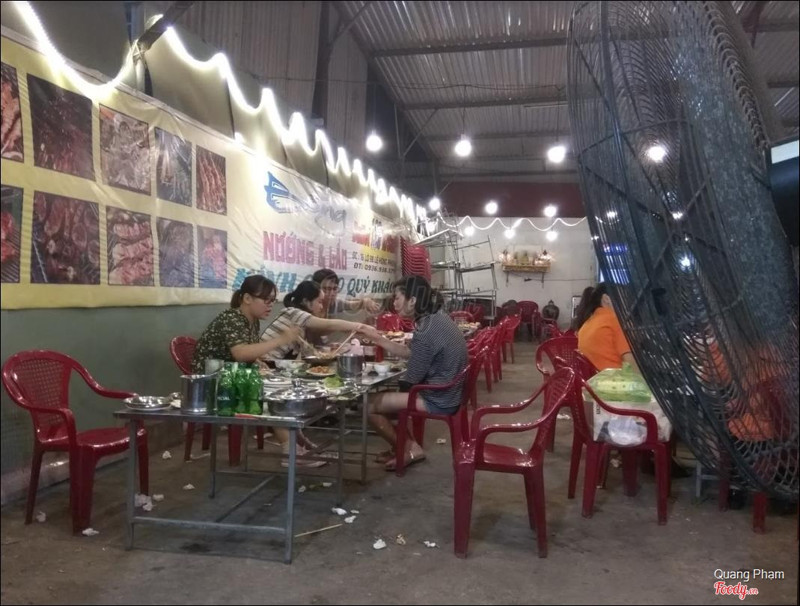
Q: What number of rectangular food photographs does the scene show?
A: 10